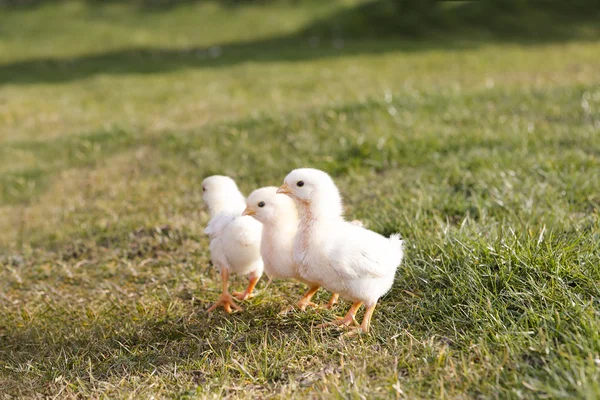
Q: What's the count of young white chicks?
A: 3